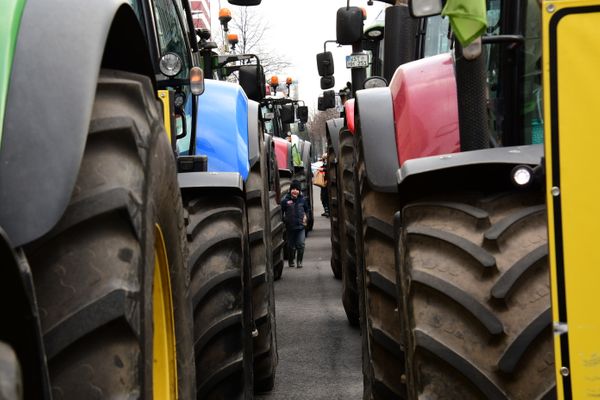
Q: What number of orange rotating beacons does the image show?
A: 4